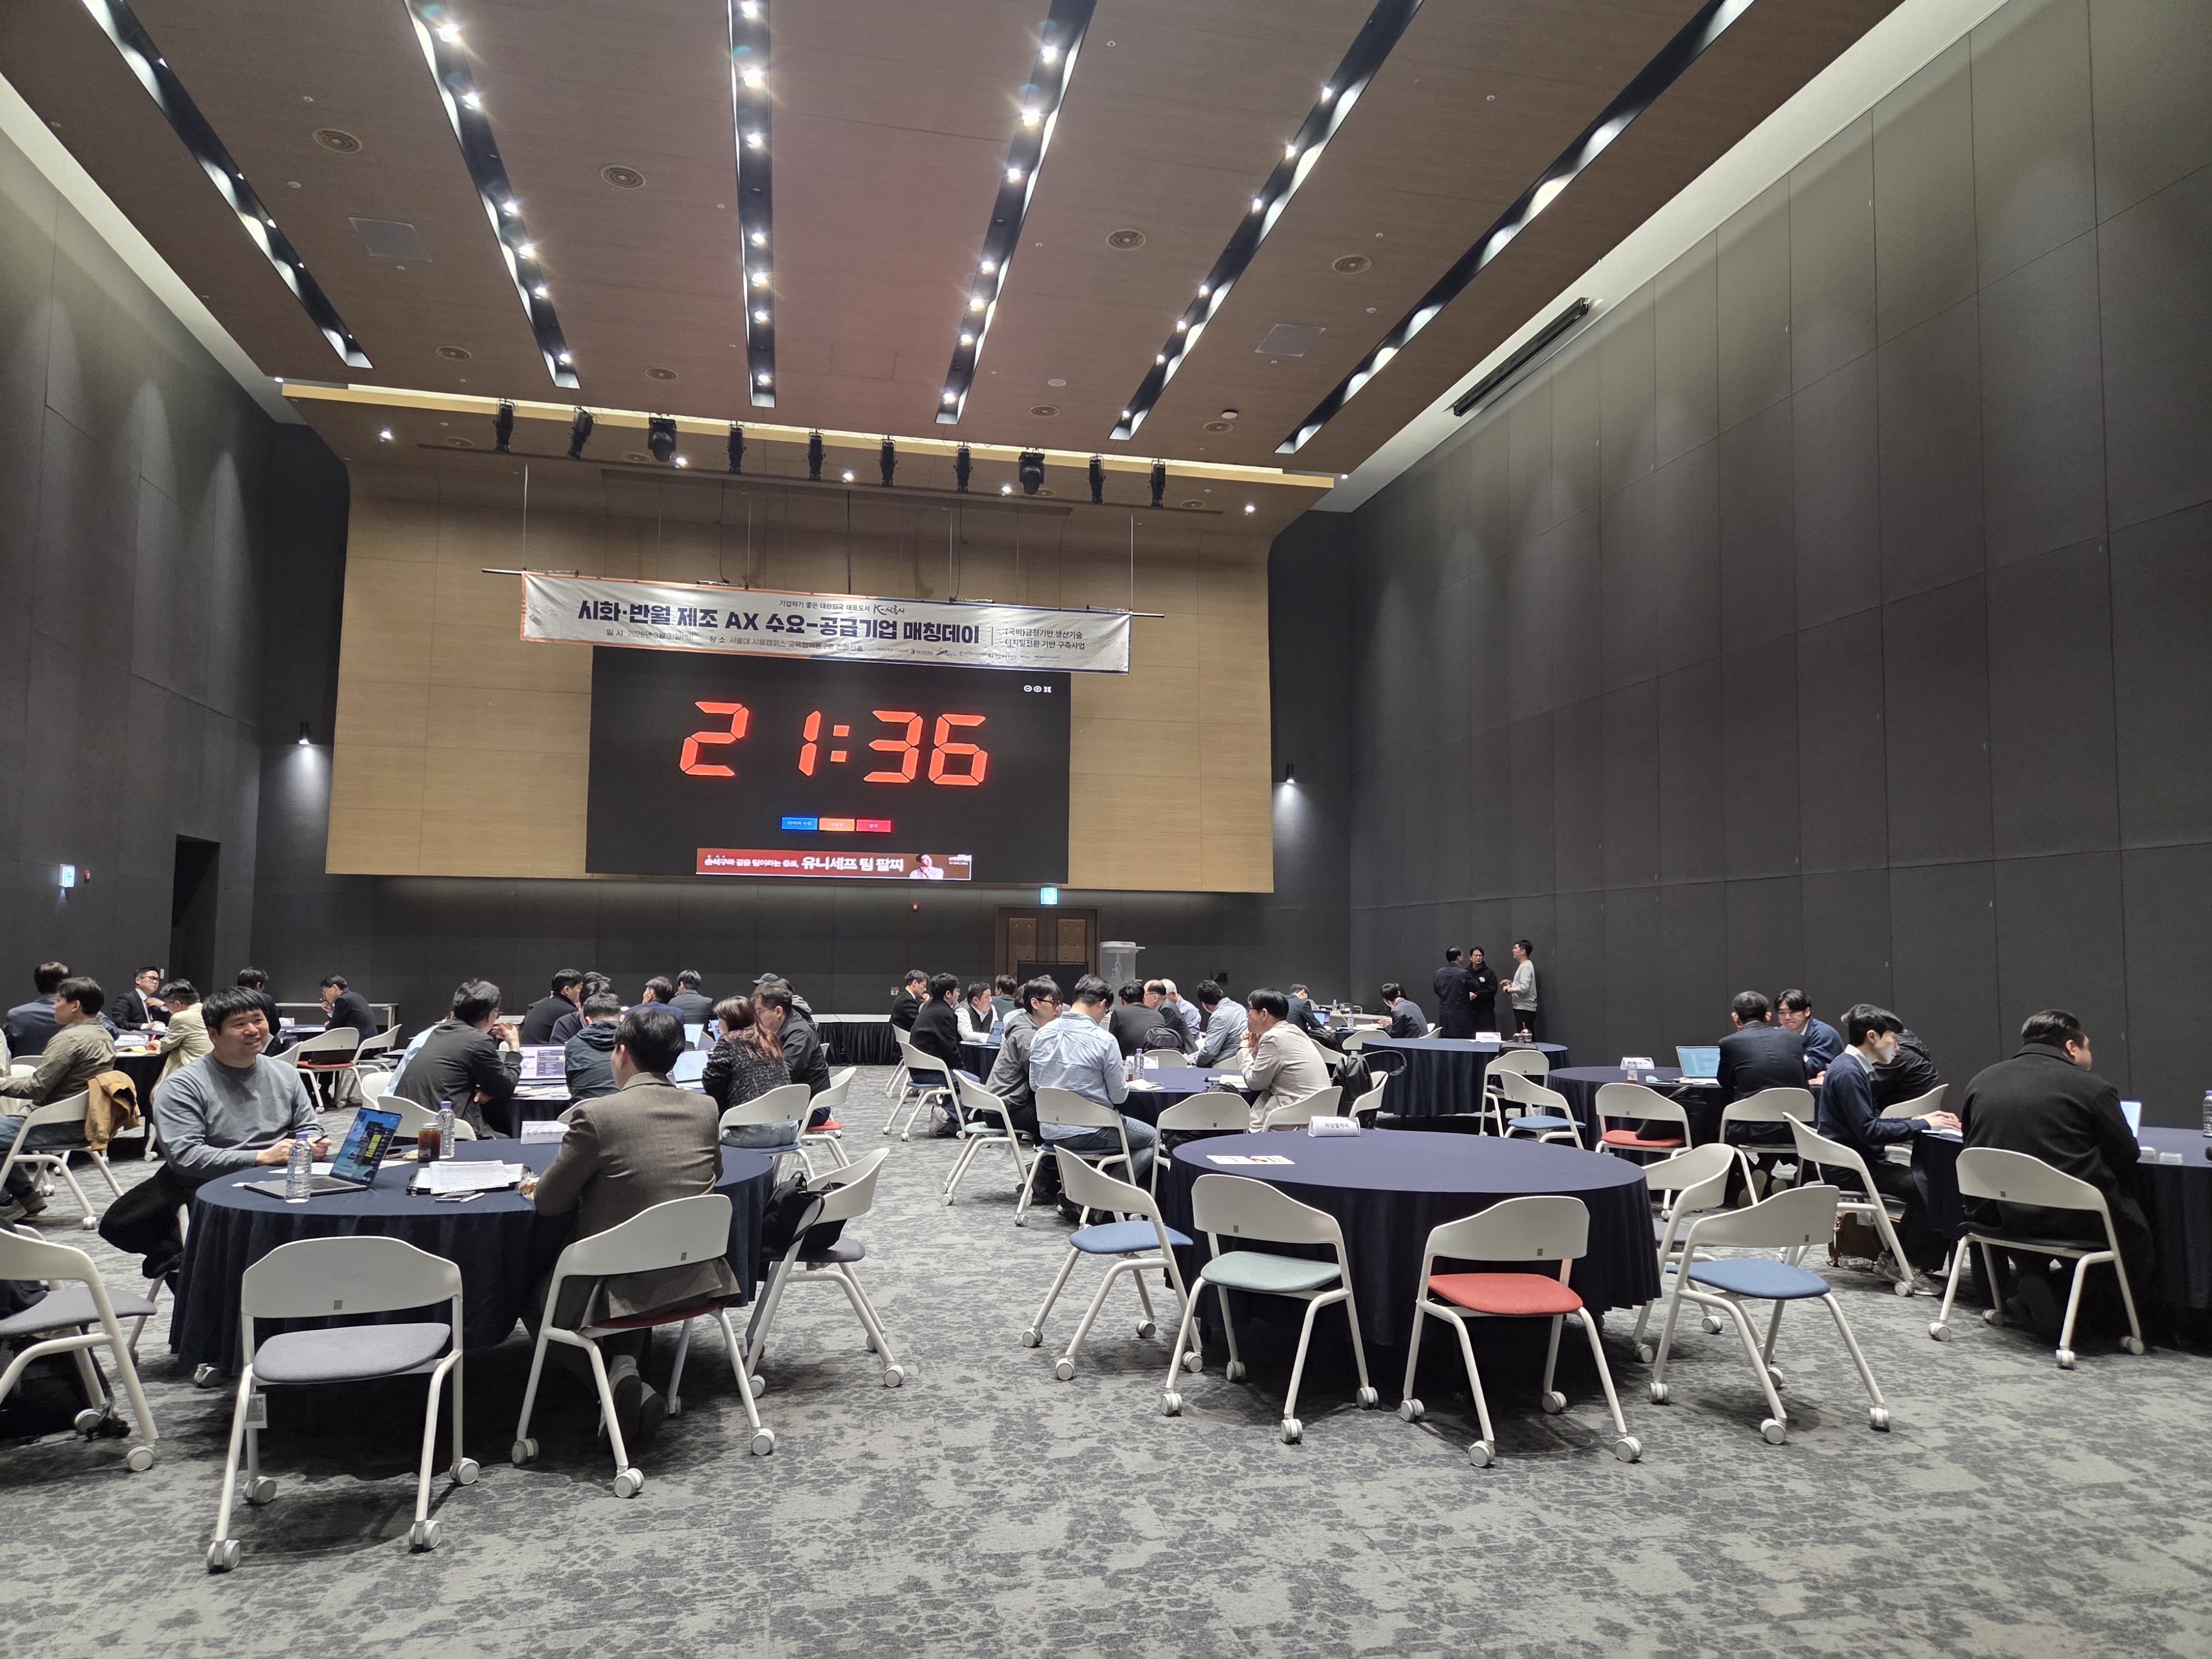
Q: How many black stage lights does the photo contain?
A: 10